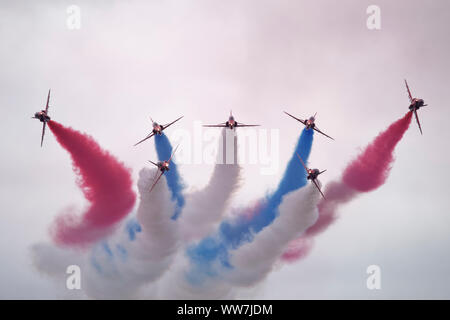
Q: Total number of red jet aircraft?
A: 7